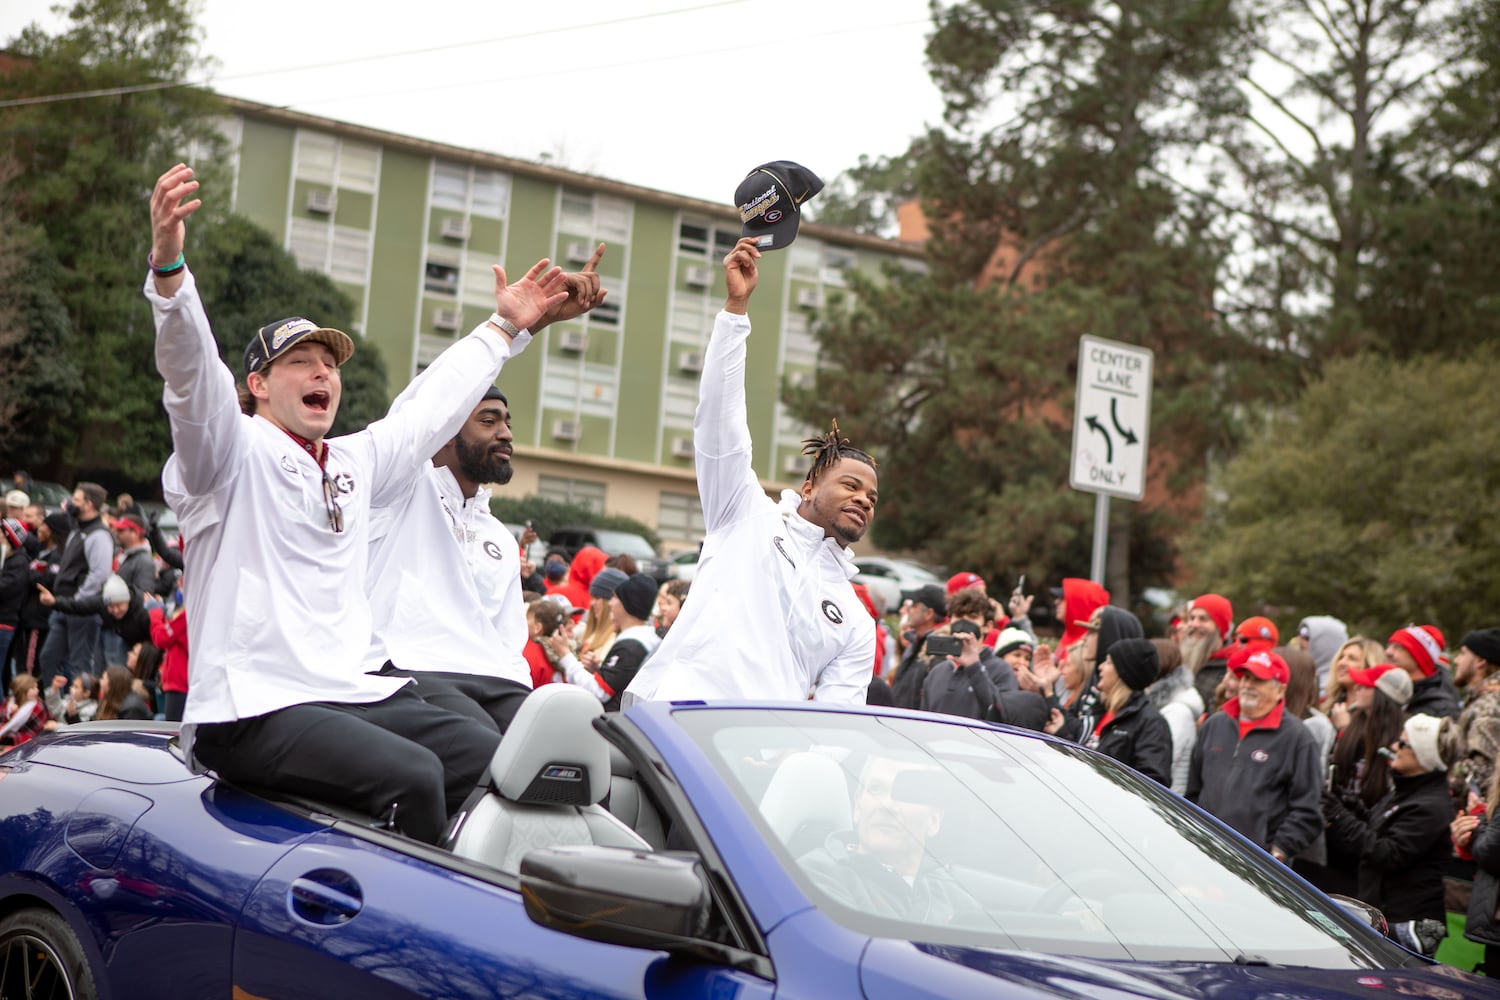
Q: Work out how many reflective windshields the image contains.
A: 1